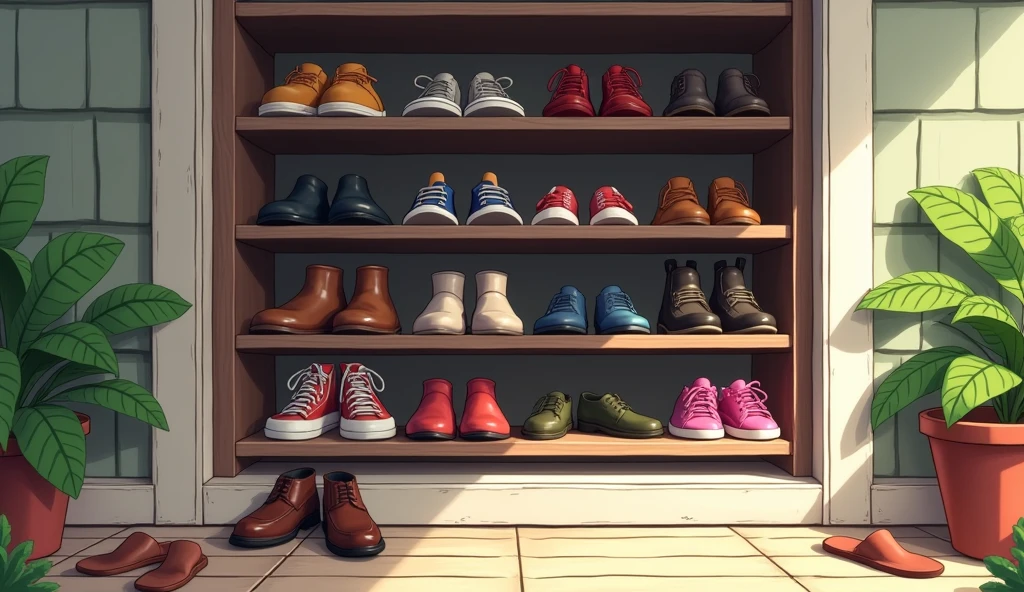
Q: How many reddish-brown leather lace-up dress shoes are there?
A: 2